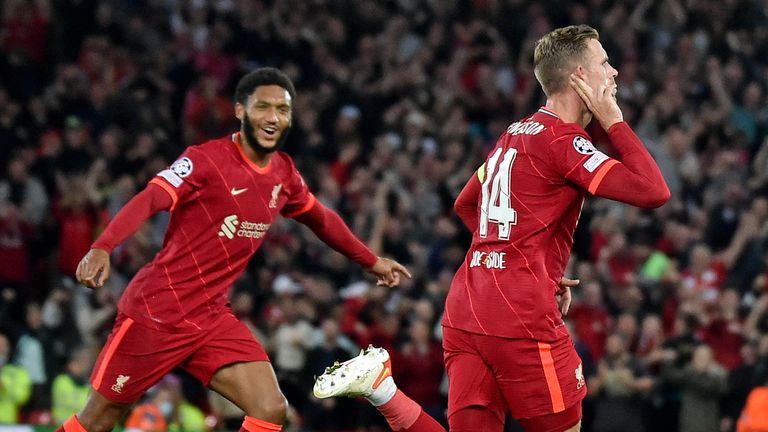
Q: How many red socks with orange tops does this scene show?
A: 2